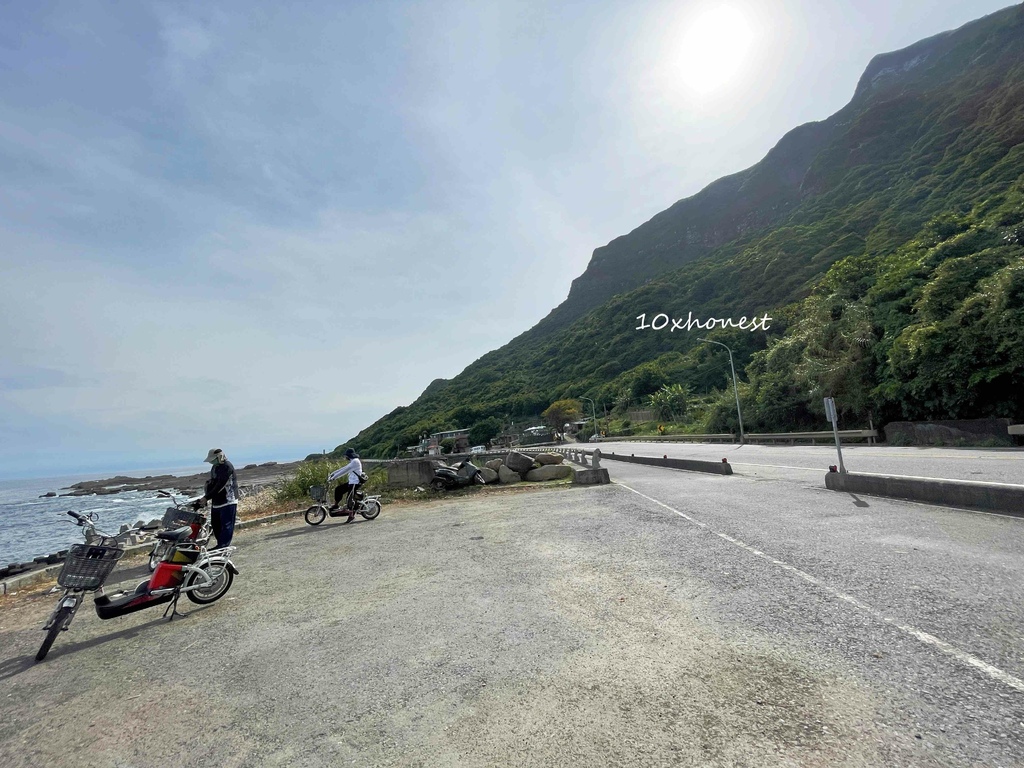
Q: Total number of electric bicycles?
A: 3